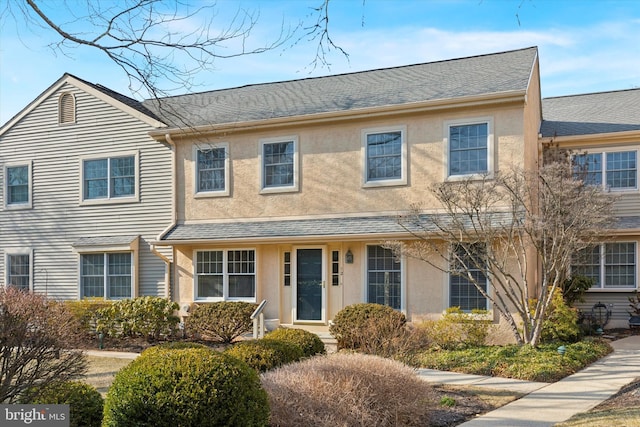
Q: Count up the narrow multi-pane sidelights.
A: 2